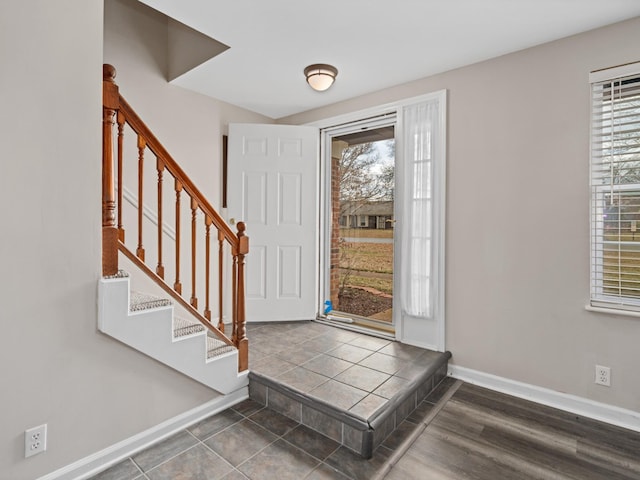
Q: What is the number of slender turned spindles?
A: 8